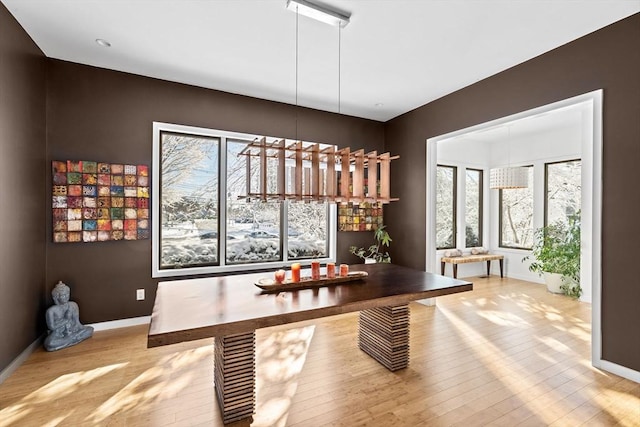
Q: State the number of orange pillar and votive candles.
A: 5